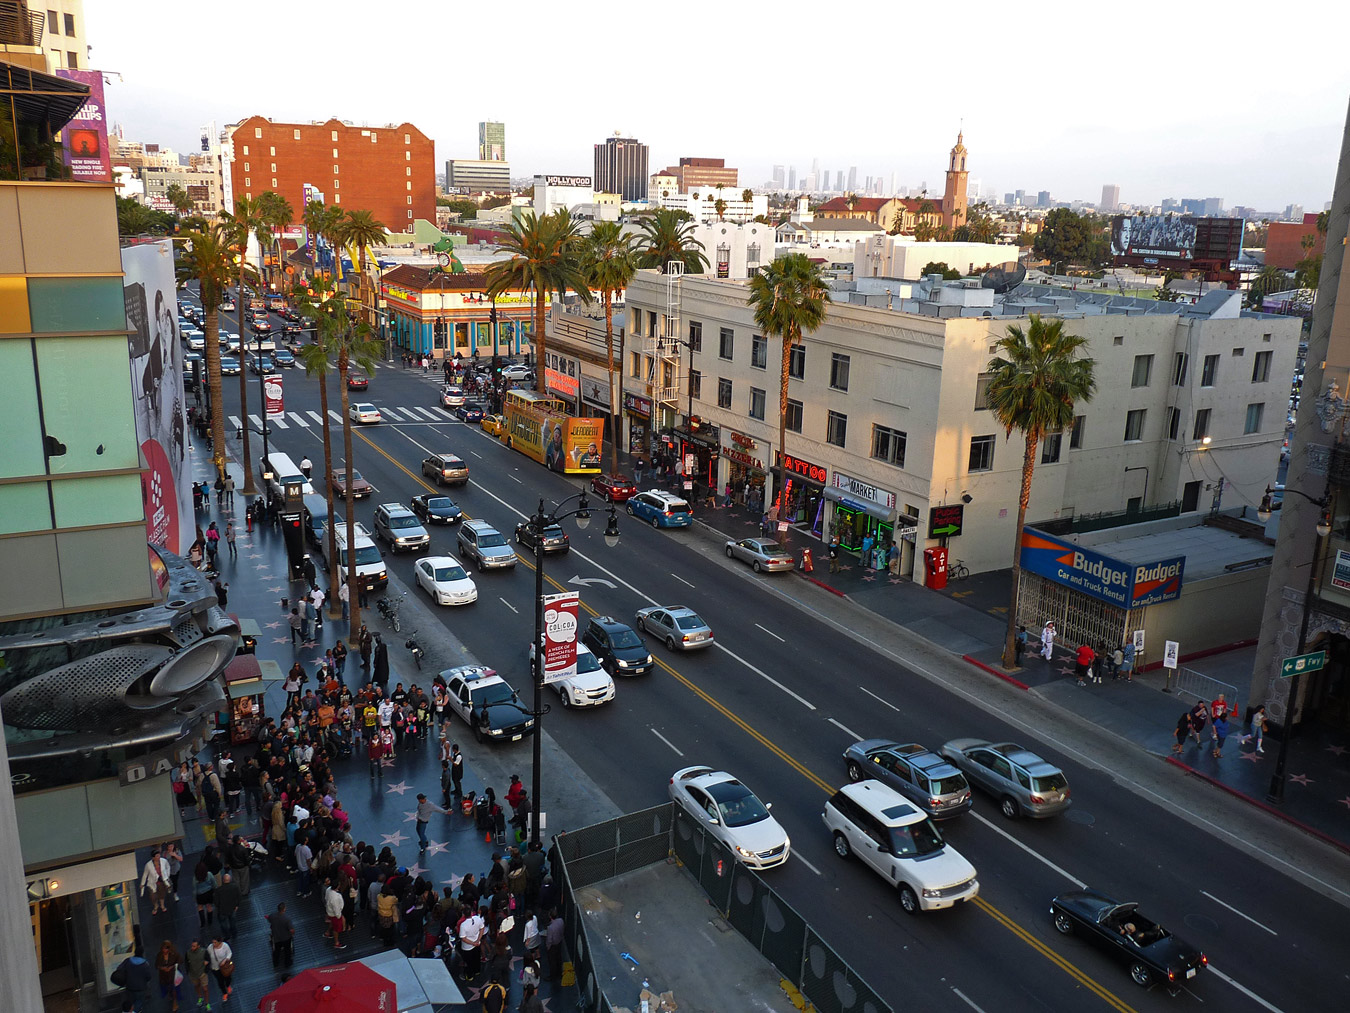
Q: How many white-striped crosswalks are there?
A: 3